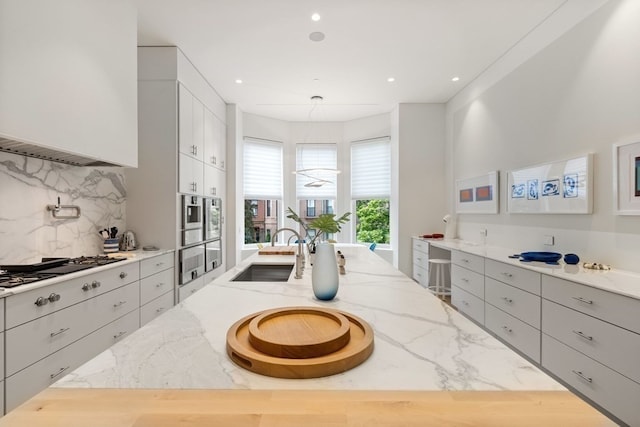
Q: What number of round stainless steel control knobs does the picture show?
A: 5